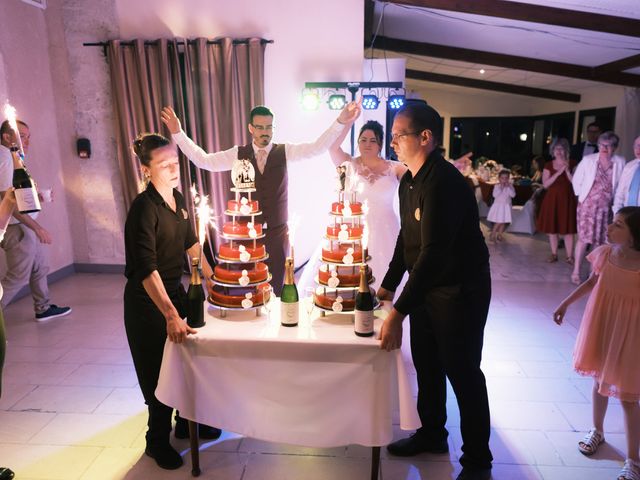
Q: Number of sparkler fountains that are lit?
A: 4